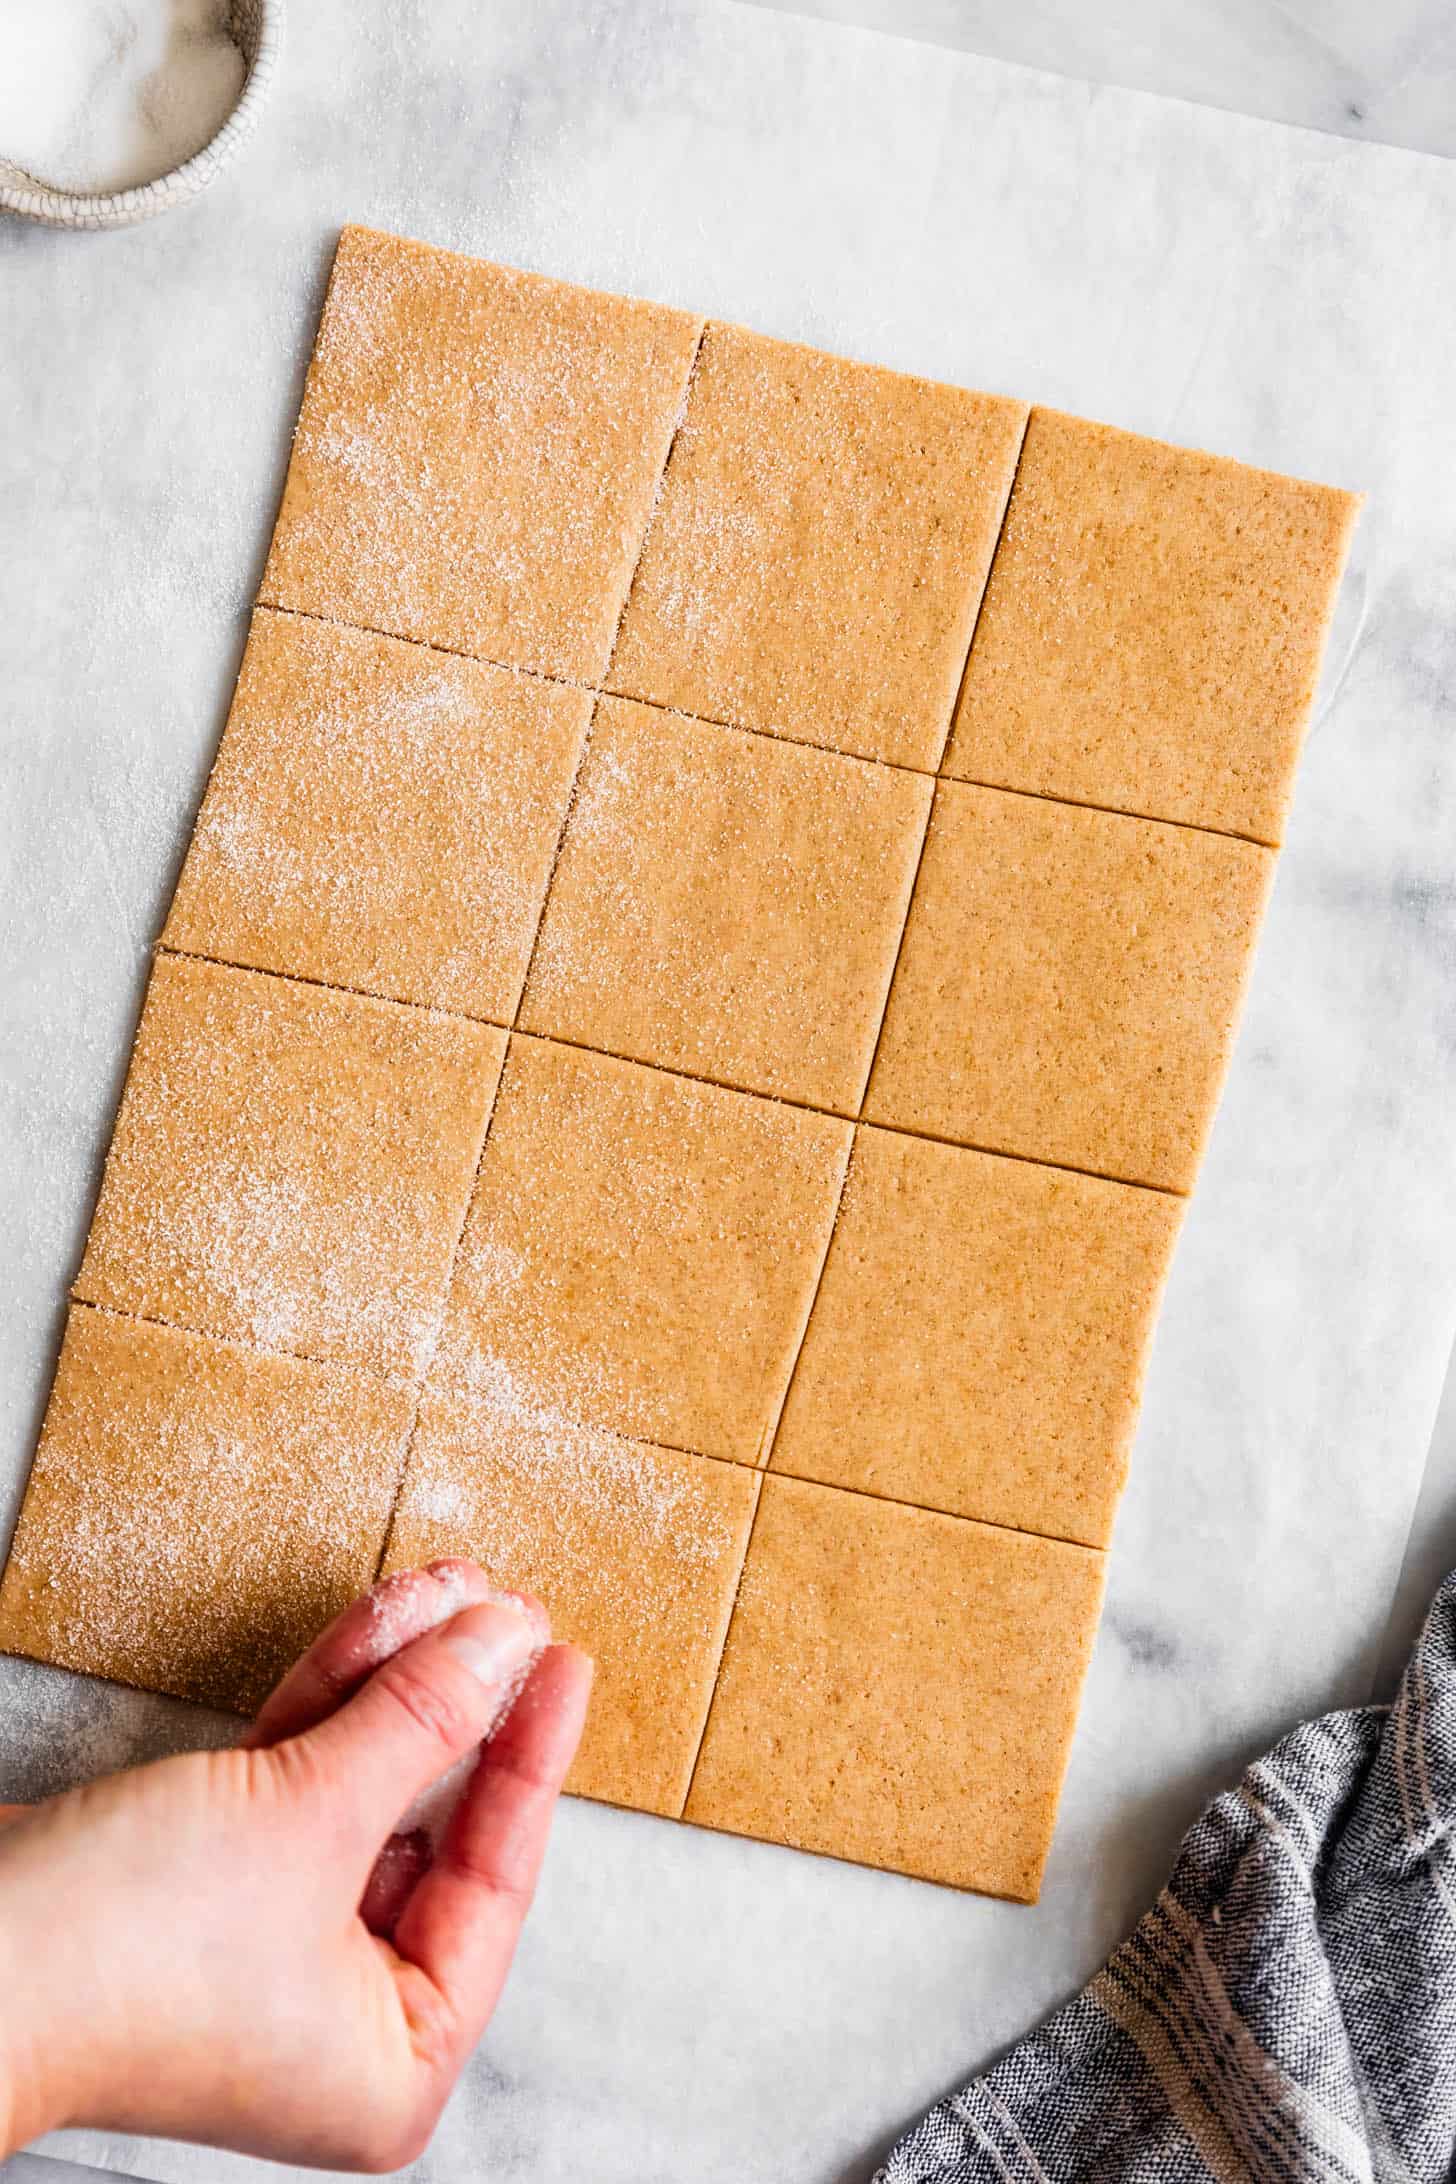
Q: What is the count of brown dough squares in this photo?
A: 12